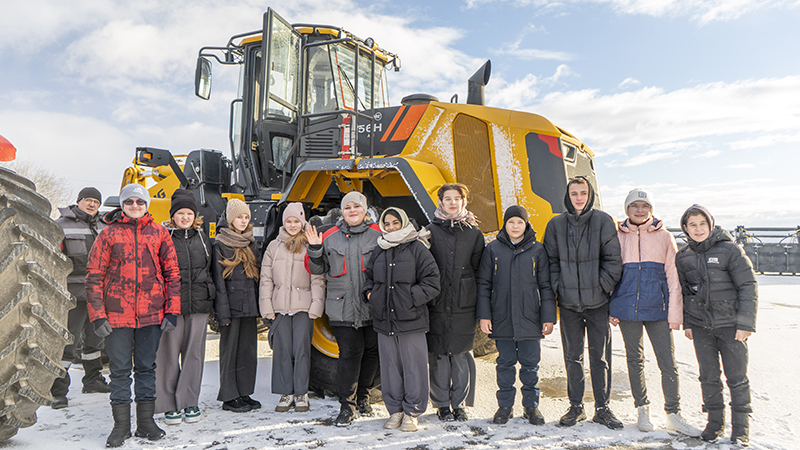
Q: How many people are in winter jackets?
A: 12